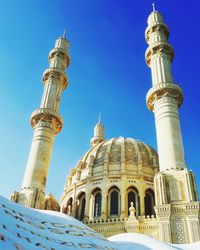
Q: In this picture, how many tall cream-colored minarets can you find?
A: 2